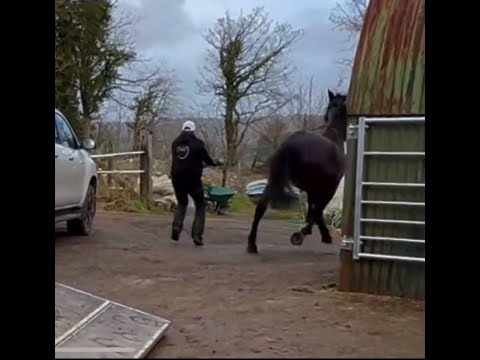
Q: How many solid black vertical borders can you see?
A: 2